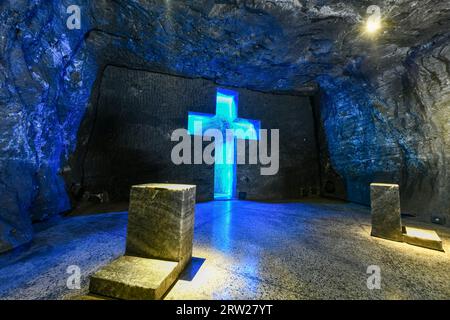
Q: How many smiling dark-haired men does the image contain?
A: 0